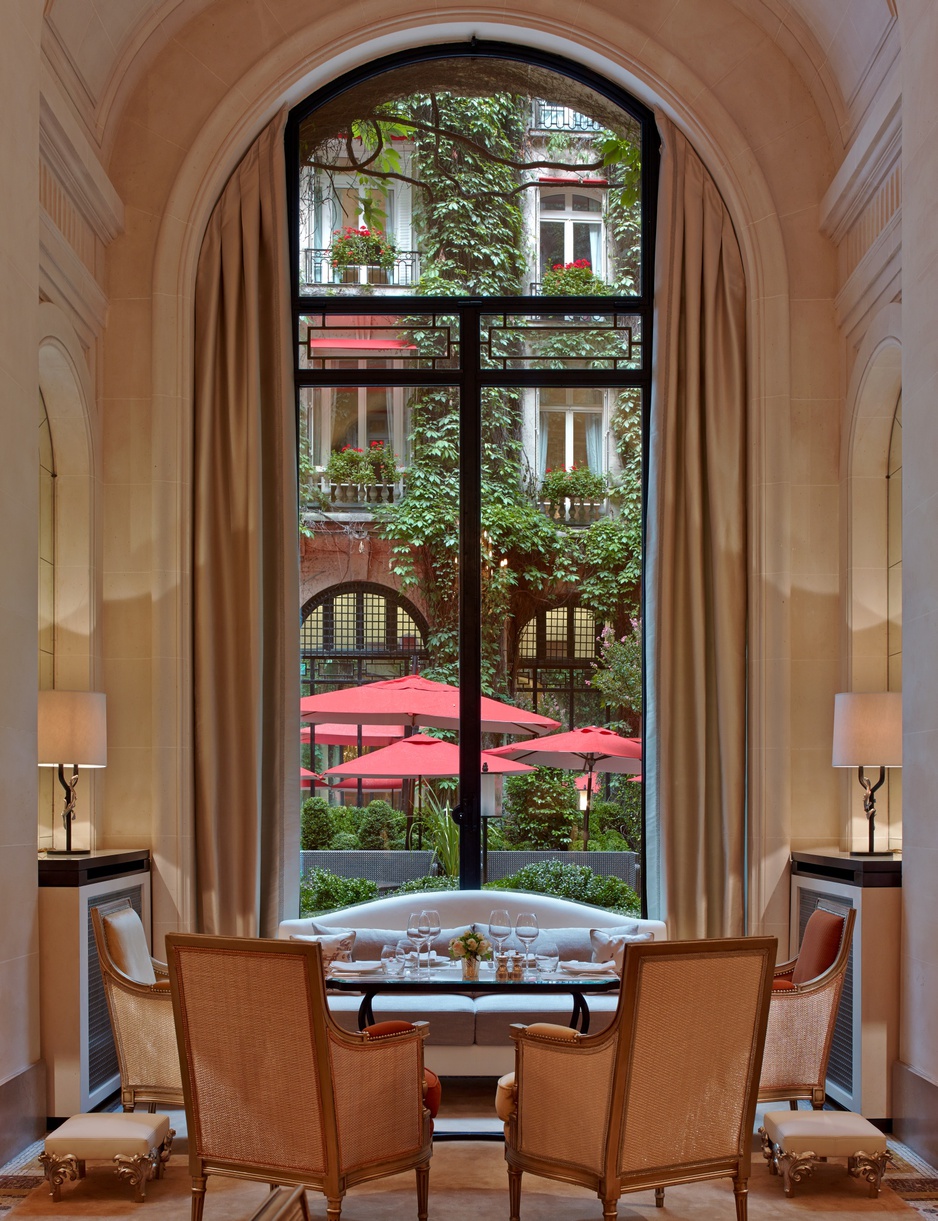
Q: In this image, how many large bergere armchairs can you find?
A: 4